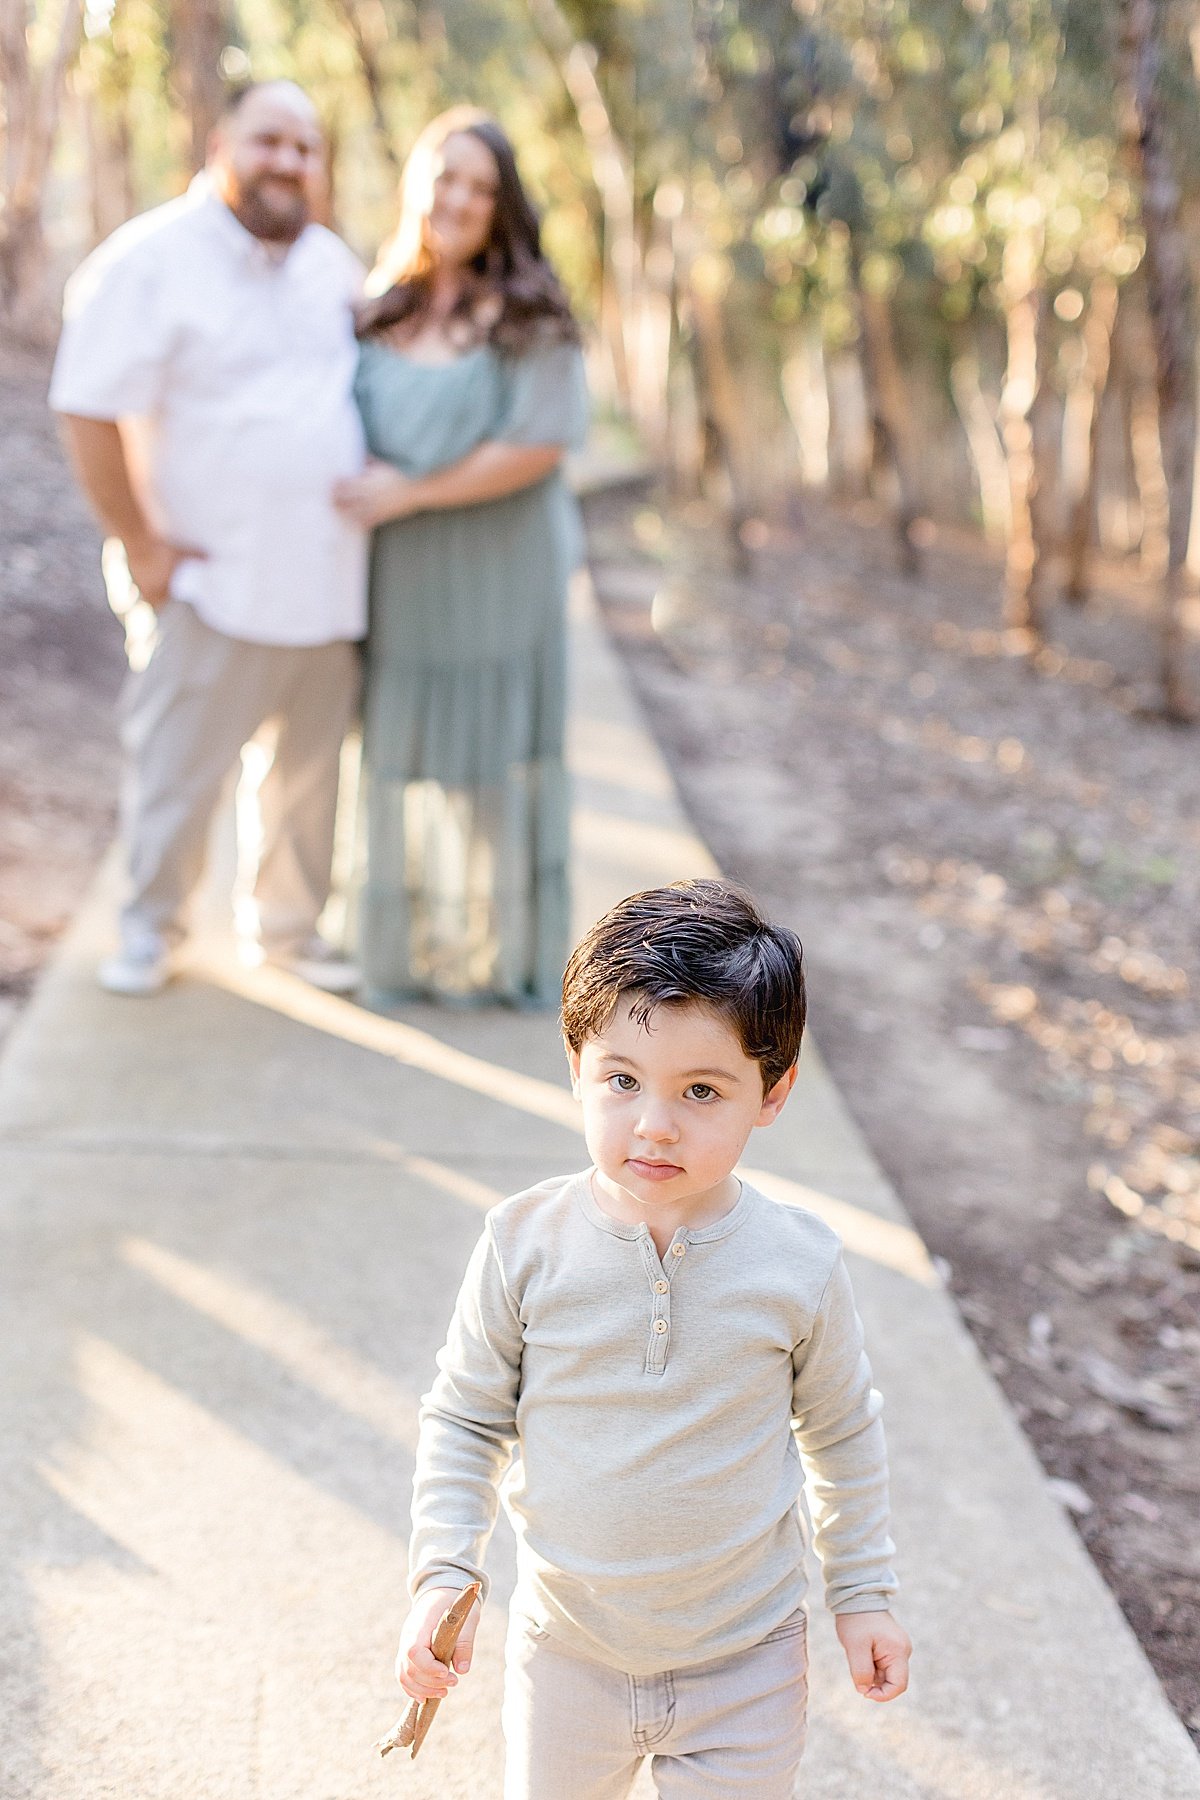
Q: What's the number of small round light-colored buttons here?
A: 3